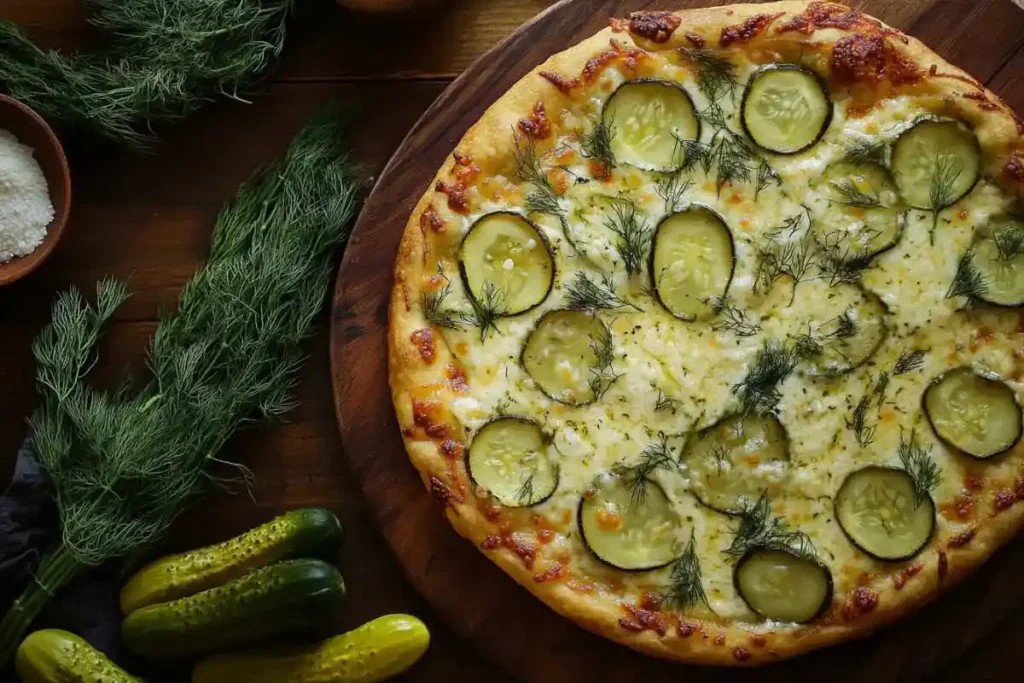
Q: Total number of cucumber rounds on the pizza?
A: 15